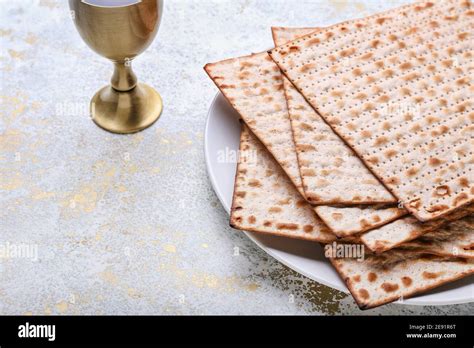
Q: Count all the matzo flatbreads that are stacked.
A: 6